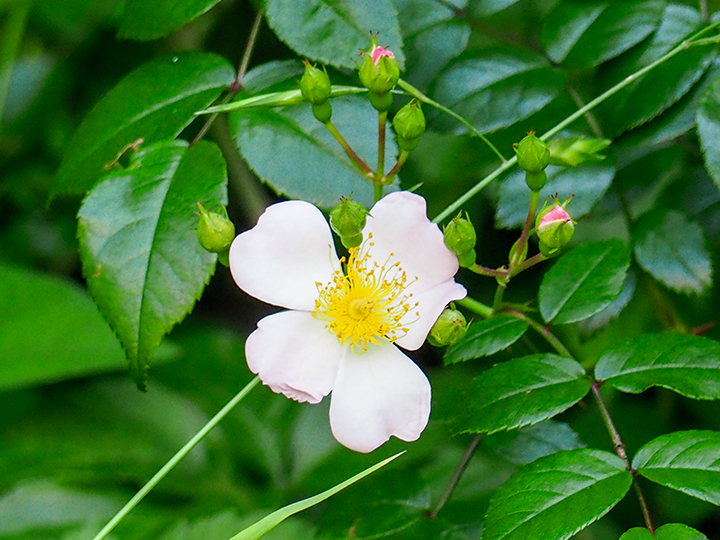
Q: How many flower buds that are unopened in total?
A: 9